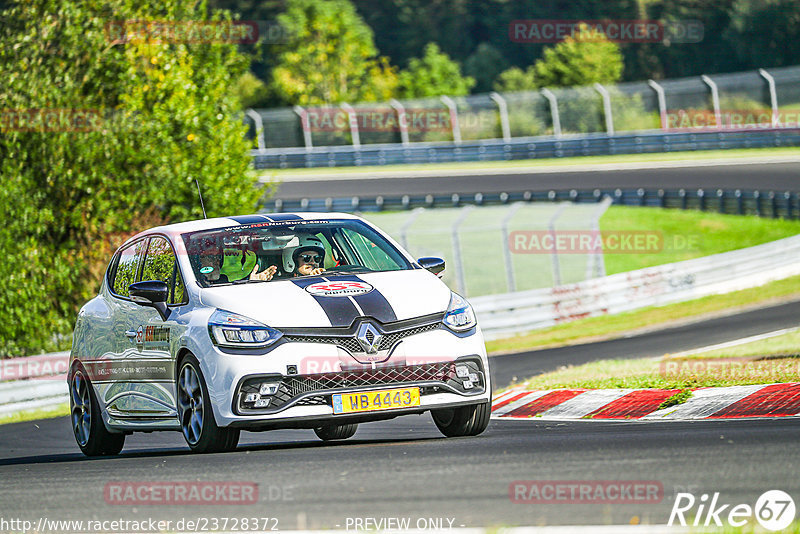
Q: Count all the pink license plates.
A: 0